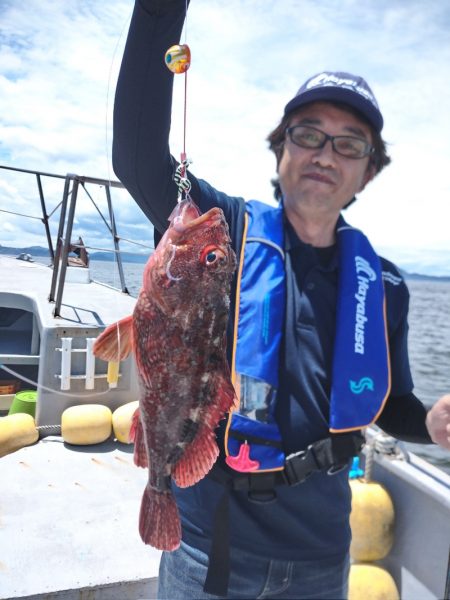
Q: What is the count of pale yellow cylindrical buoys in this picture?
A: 5